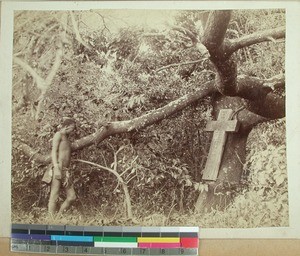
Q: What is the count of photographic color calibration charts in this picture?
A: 1